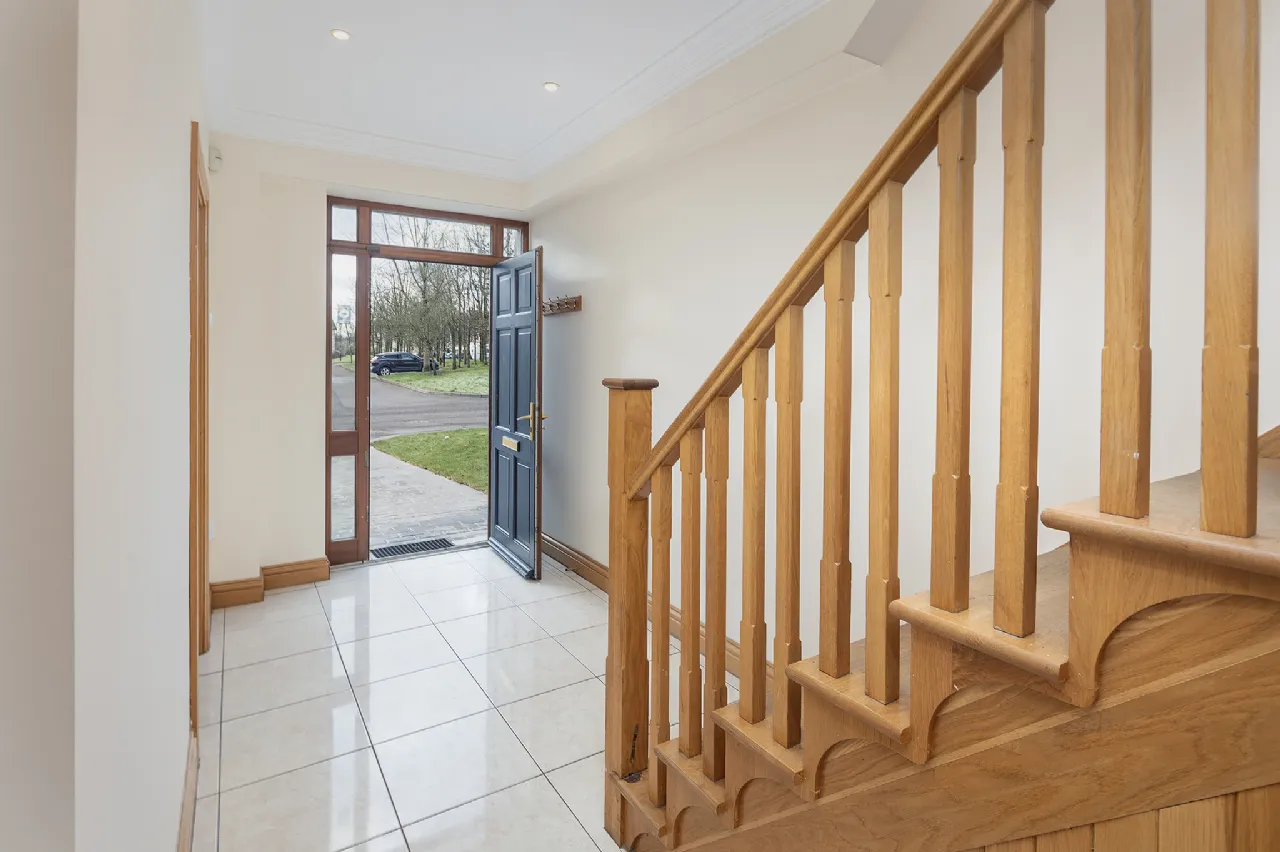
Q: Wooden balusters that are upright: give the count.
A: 11